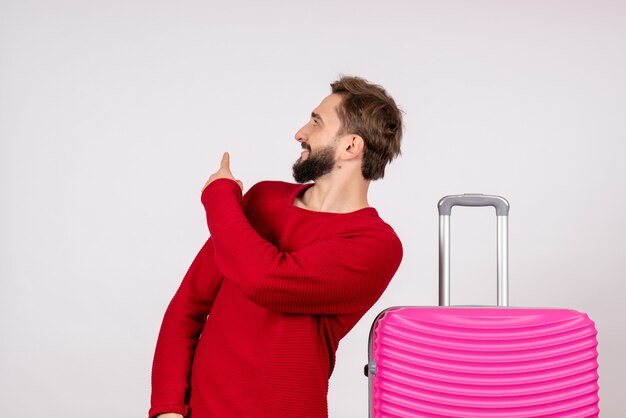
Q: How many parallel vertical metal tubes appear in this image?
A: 2